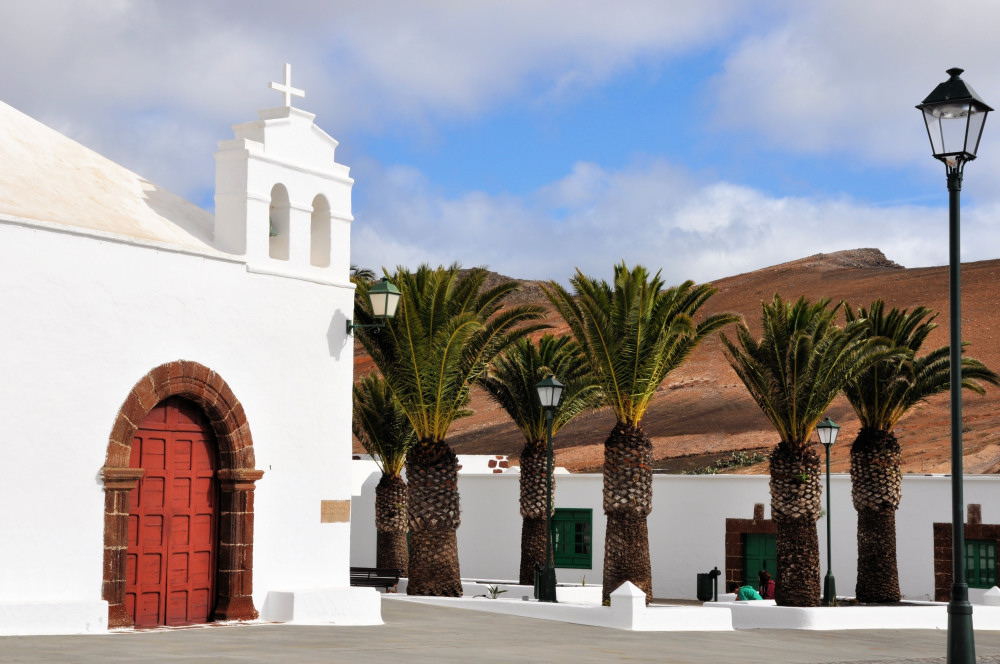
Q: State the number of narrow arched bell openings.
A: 2